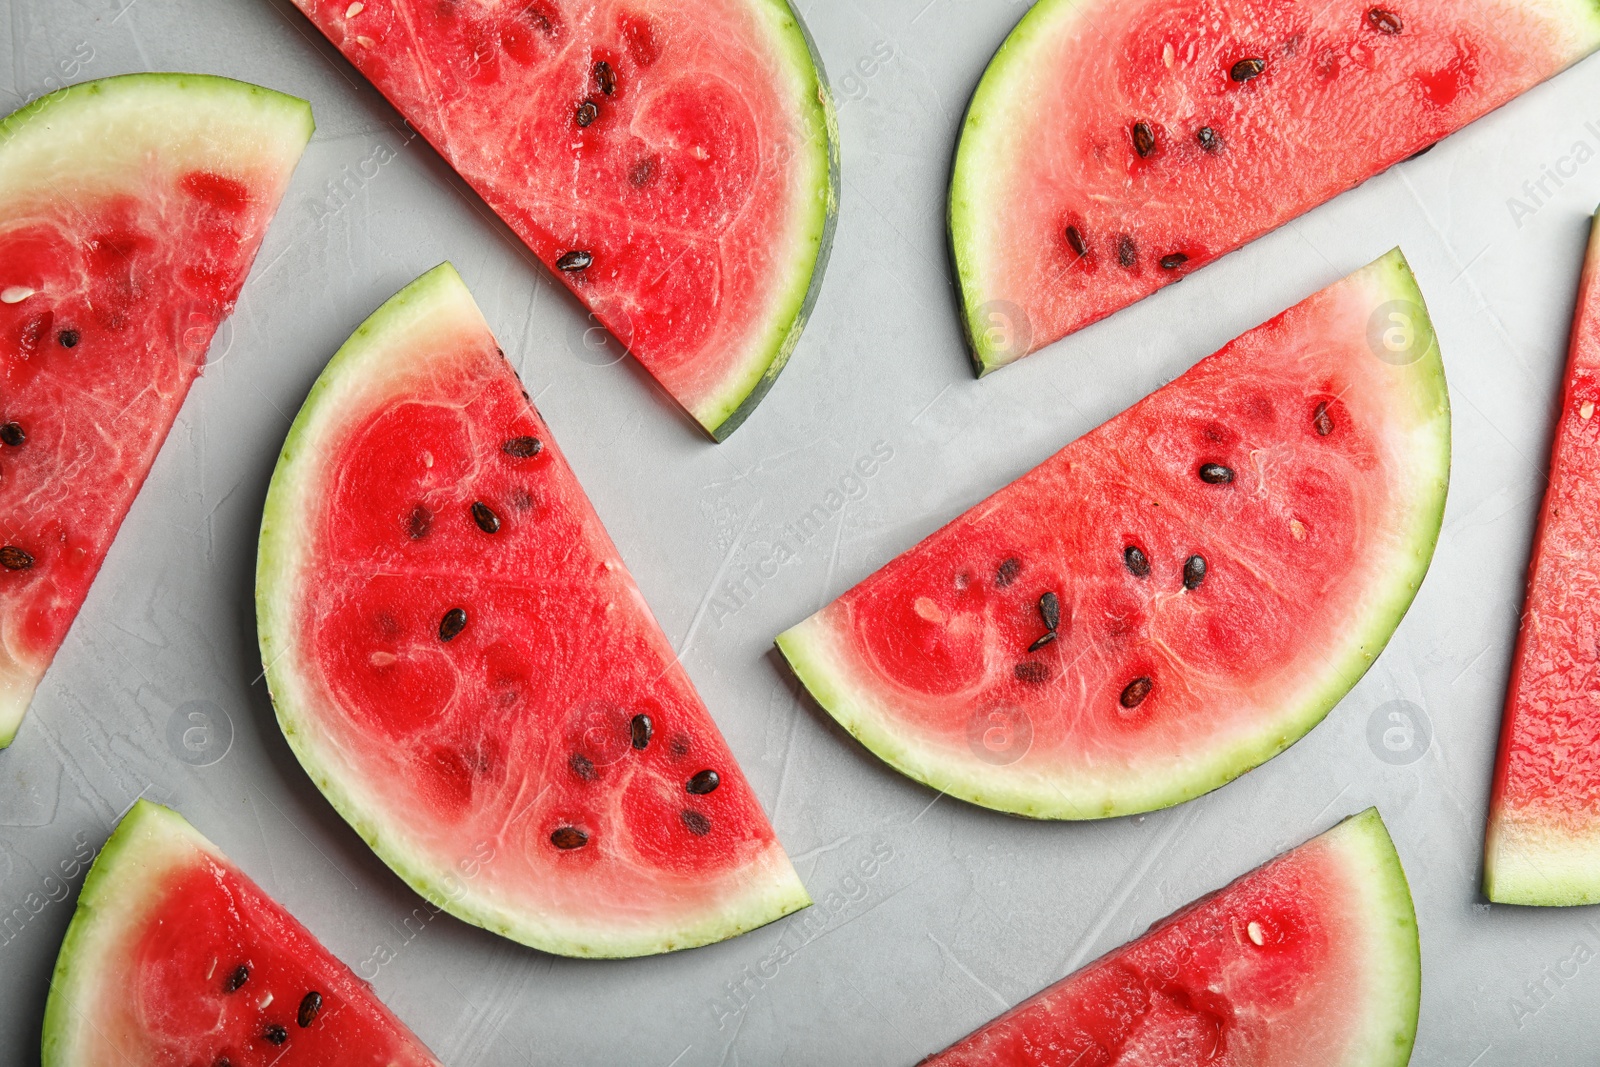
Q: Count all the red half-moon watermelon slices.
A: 8